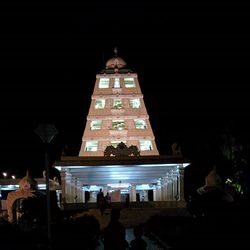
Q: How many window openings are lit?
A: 12